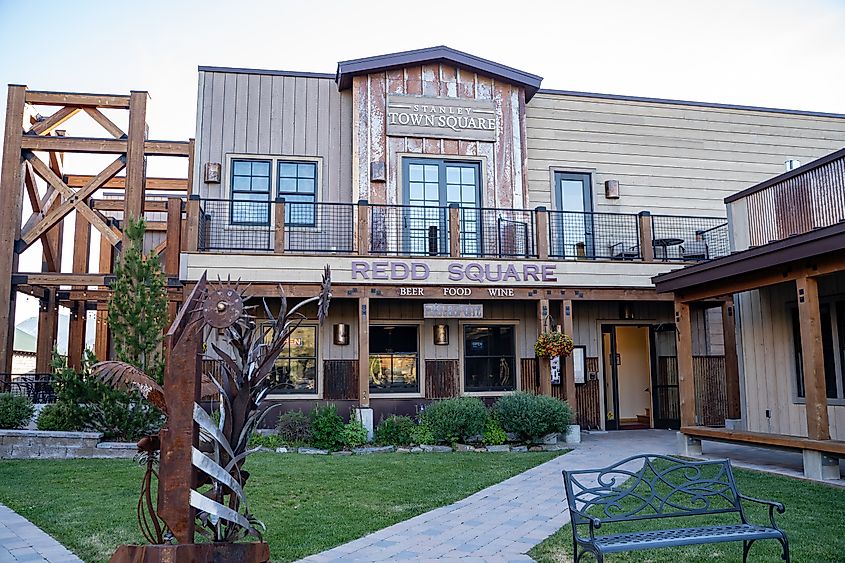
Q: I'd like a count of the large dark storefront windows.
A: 3